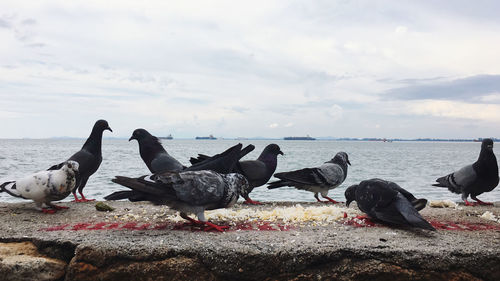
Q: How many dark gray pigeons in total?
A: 7